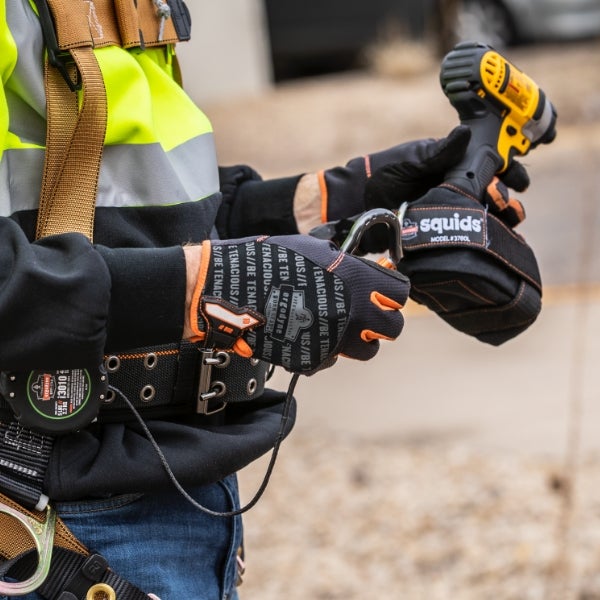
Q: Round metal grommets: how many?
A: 9